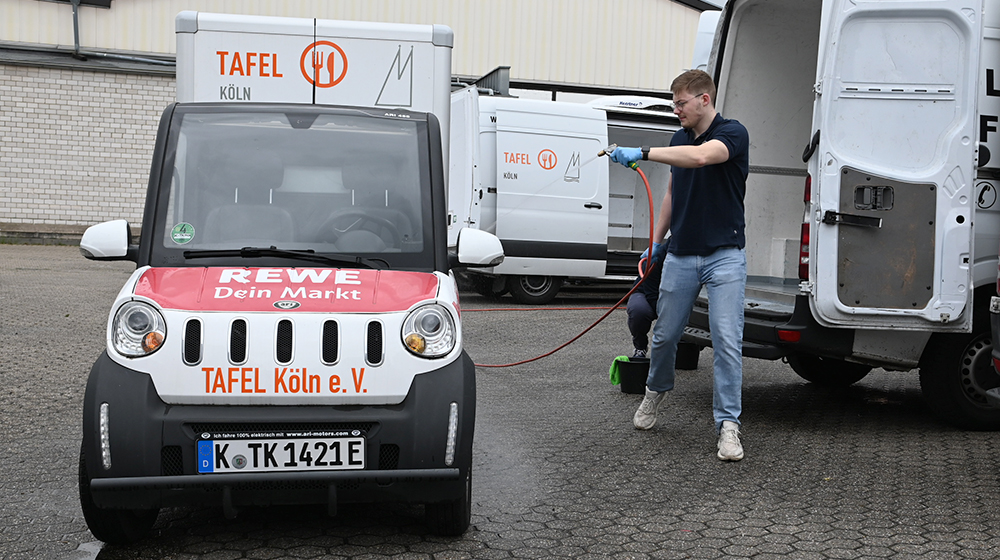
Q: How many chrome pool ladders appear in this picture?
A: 0